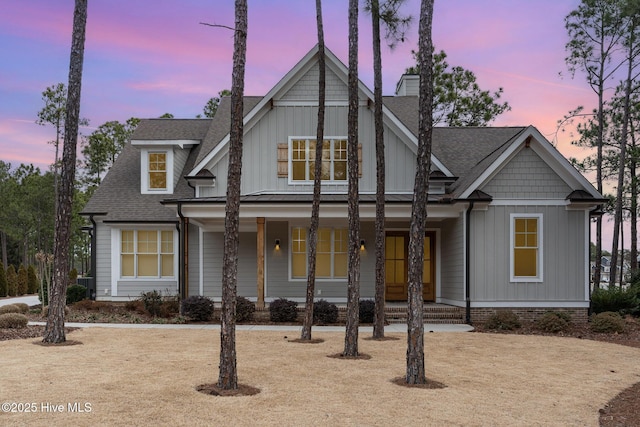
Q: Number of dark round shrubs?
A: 5